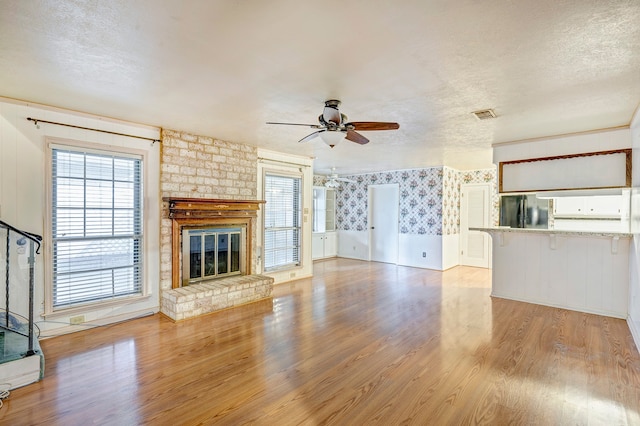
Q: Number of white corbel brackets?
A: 3